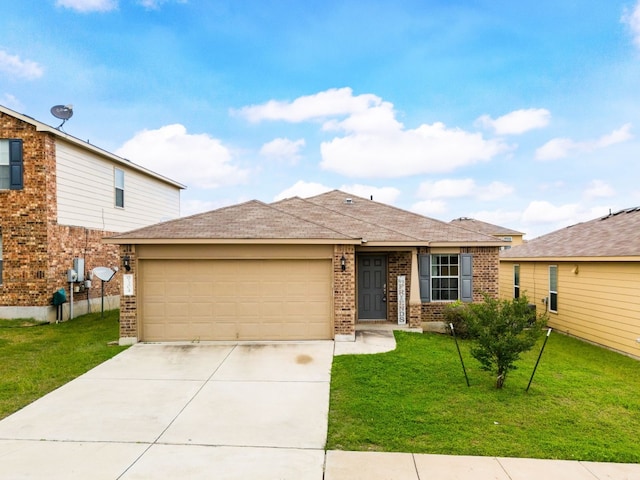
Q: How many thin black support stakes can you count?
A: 2